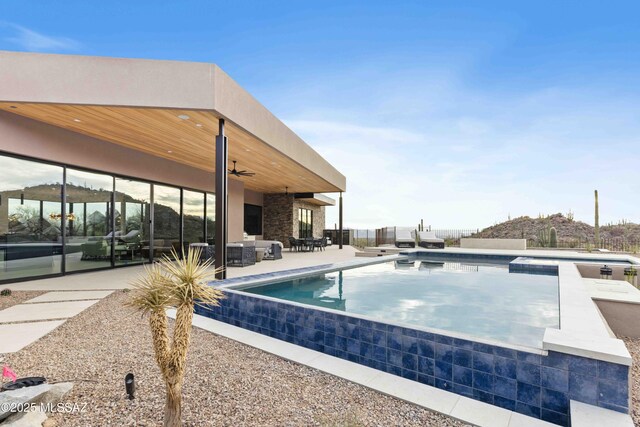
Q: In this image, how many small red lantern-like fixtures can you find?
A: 0